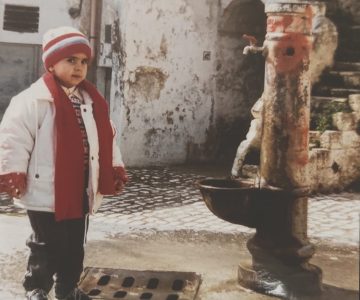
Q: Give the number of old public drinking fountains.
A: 1